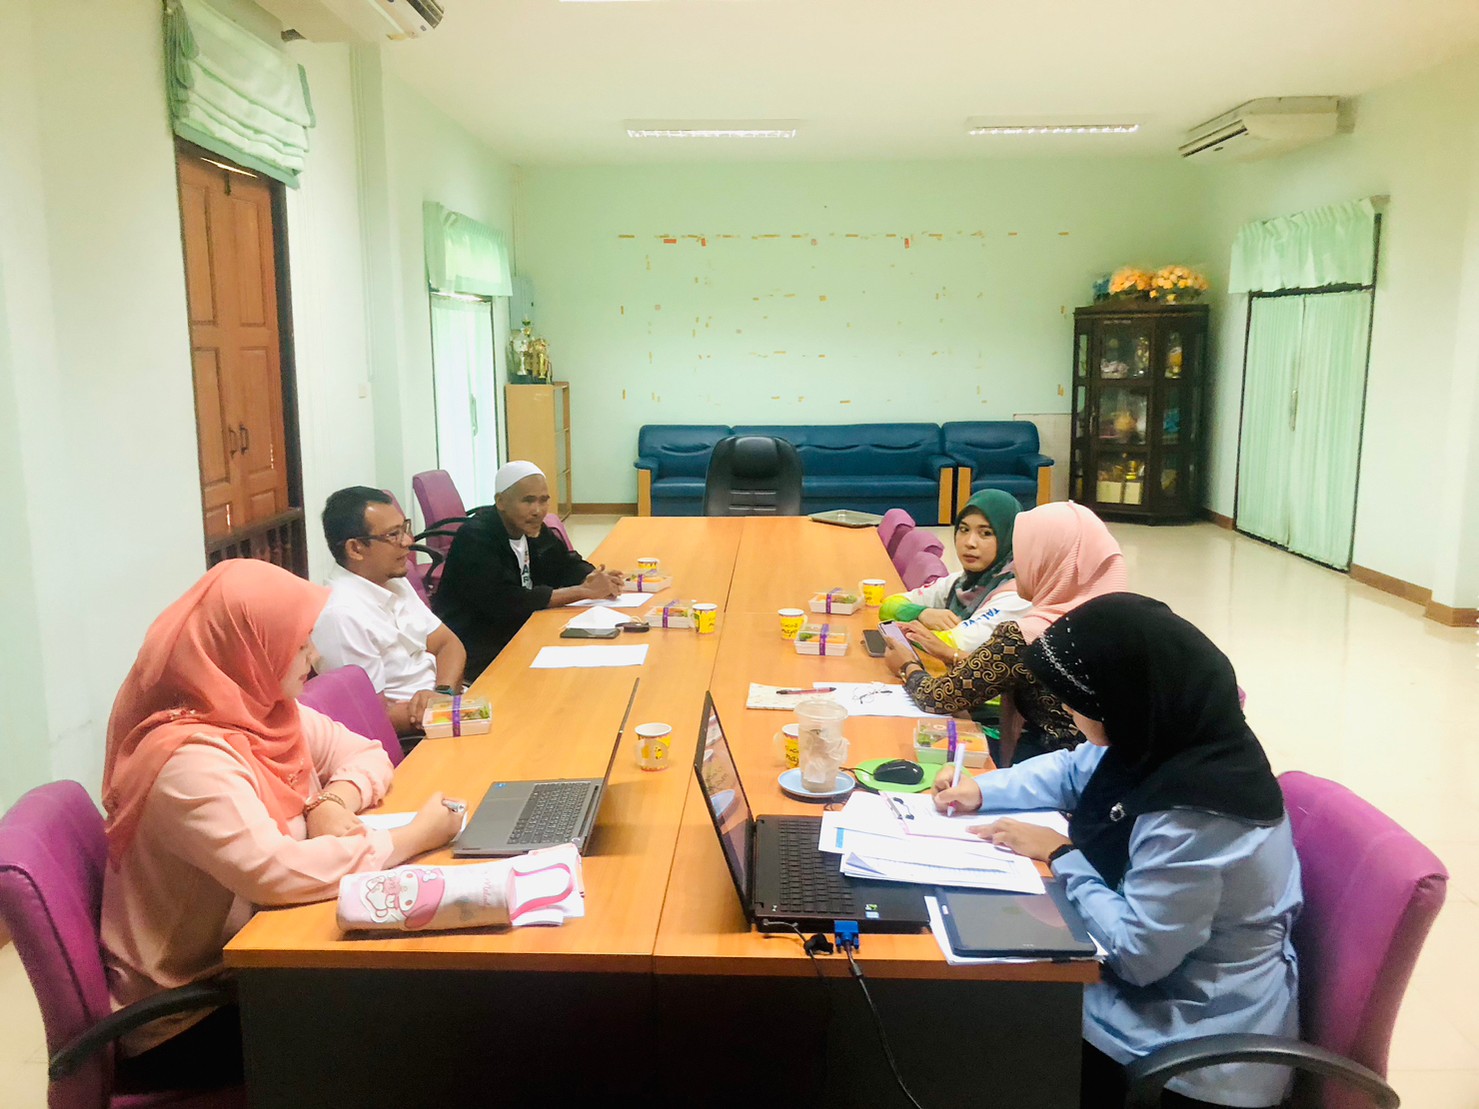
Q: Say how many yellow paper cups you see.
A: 6